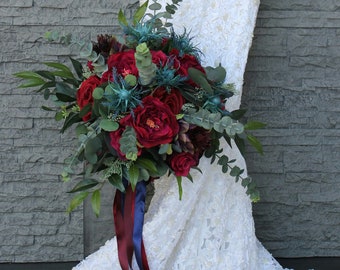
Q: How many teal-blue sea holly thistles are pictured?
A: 5